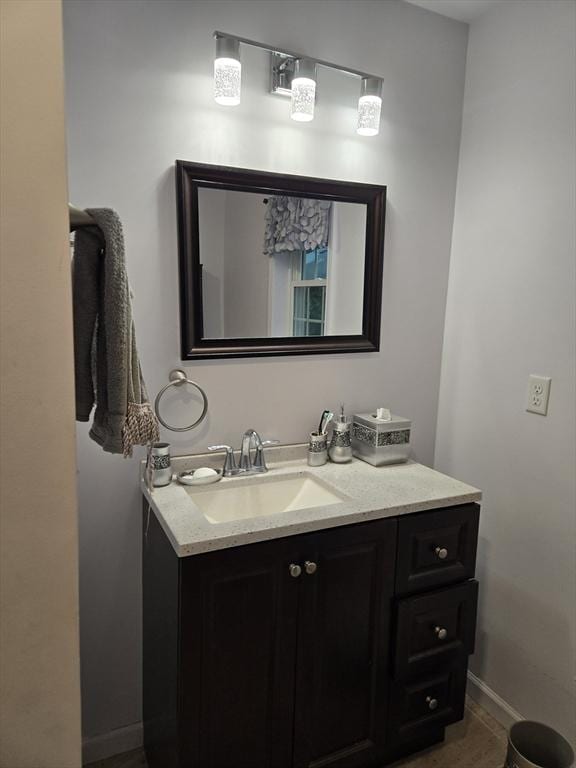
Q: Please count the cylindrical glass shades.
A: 3